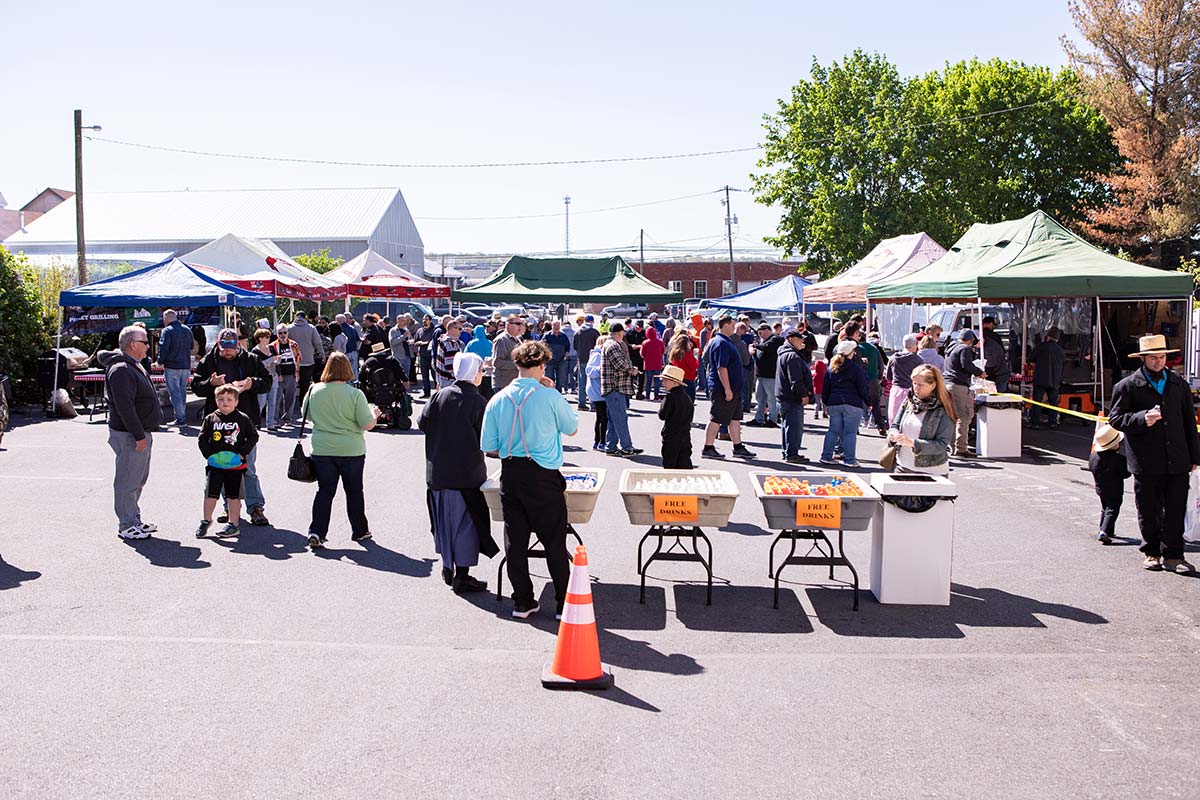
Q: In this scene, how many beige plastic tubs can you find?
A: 2